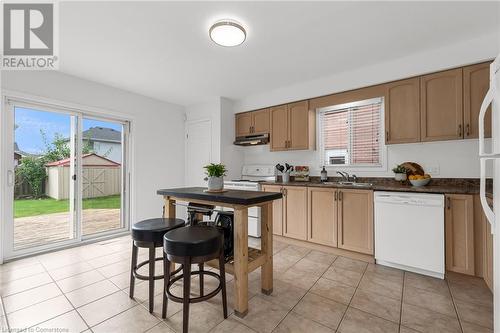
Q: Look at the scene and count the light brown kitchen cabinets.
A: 12